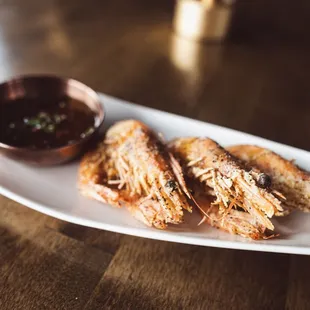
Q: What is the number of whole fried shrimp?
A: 3